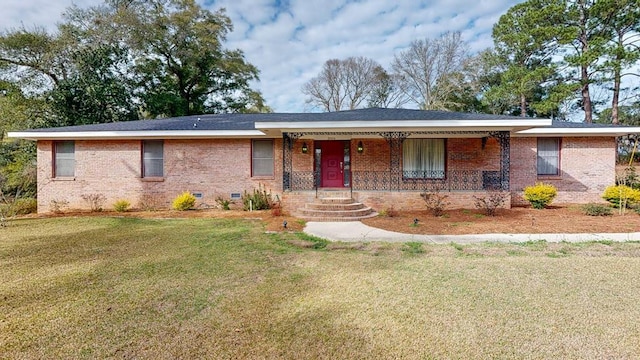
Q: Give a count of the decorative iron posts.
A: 3